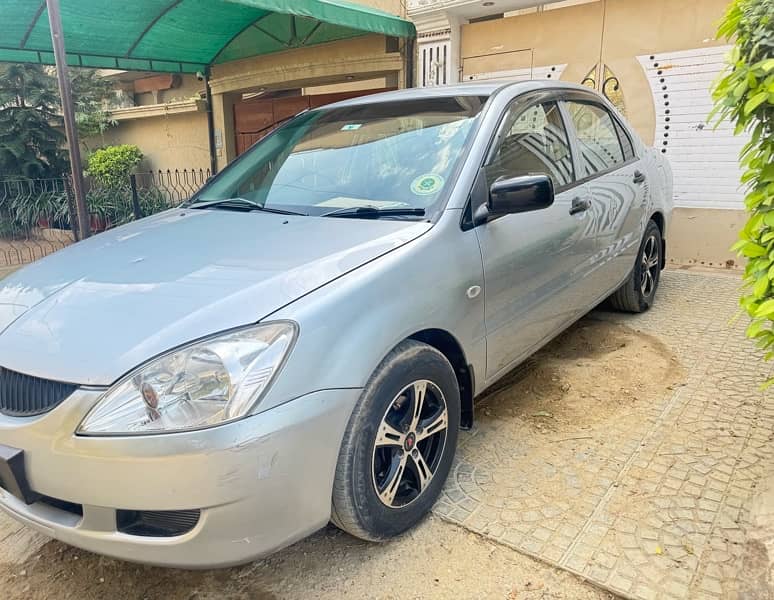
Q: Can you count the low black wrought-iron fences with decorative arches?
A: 1